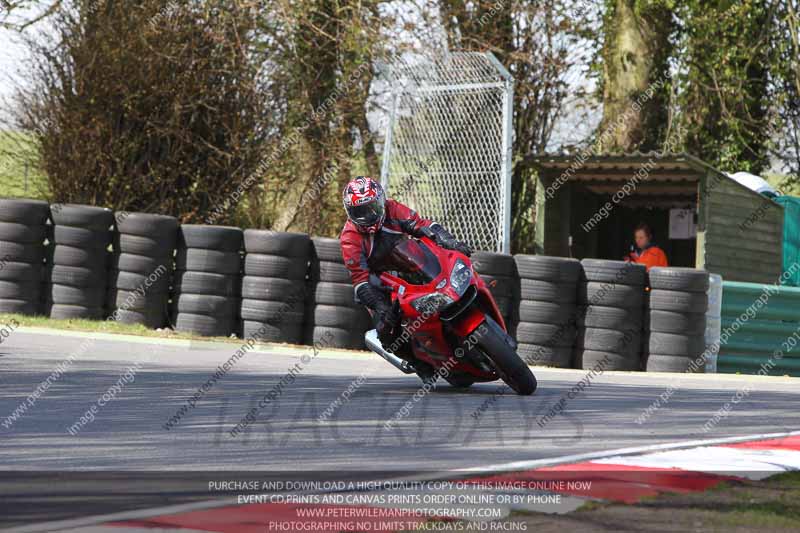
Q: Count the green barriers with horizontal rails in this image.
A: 1